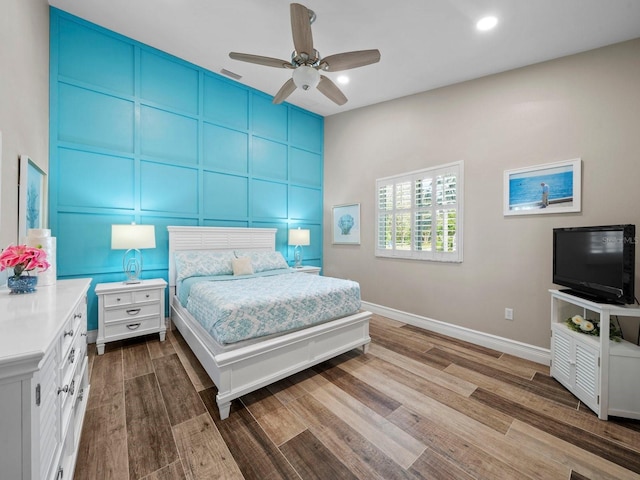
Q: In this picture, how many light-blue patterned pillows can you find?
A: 2